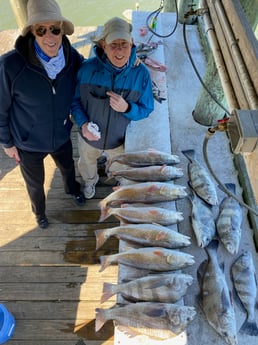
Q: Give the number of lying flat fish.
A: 13